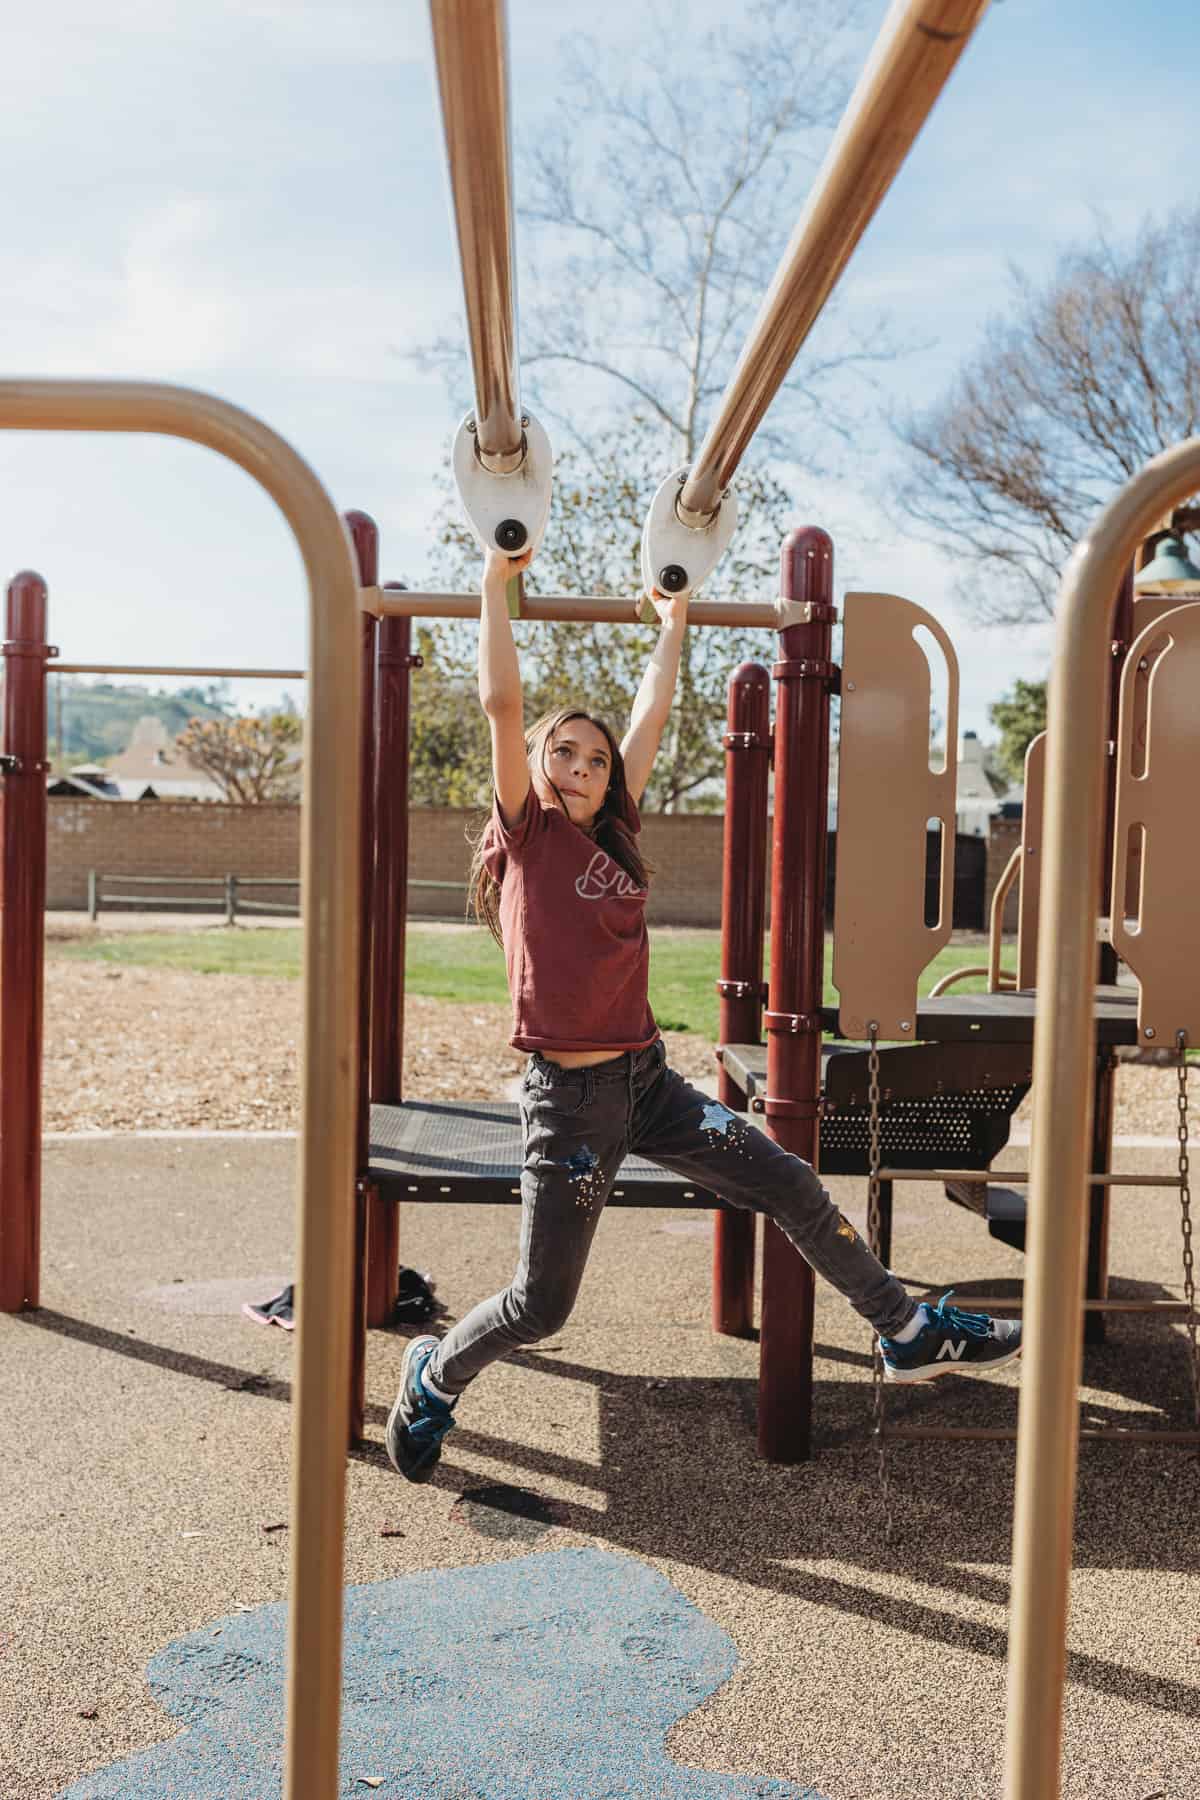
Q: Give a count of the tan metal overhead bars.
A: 2